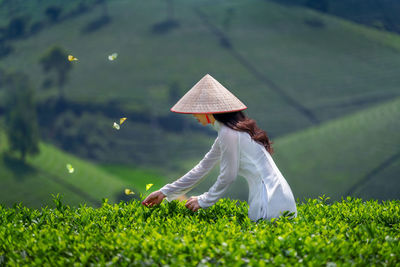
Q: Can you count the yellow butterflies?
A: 4